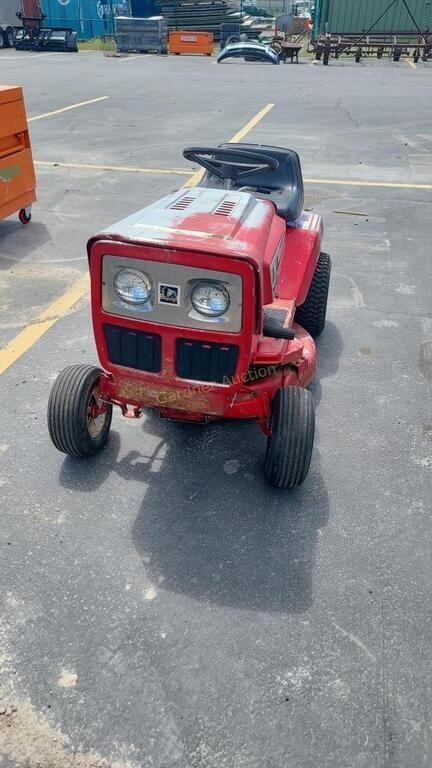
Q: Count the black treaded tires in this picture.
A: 3